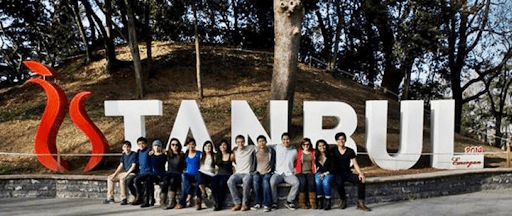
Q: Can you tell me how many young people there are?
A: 13